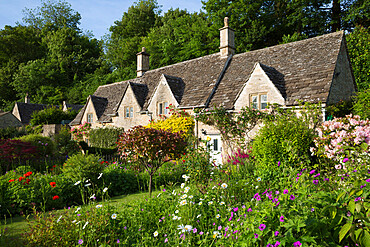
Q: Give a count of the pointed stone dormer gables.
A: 4